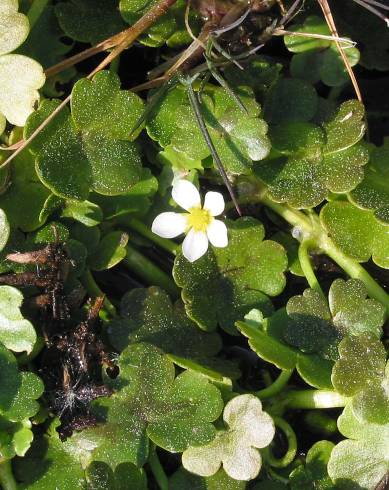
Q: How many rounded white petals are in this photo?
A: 5